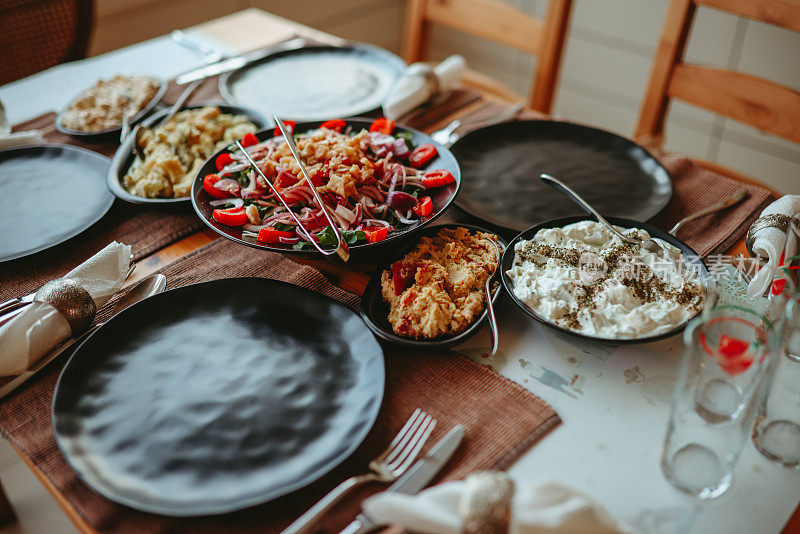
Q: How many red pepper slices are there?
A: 12